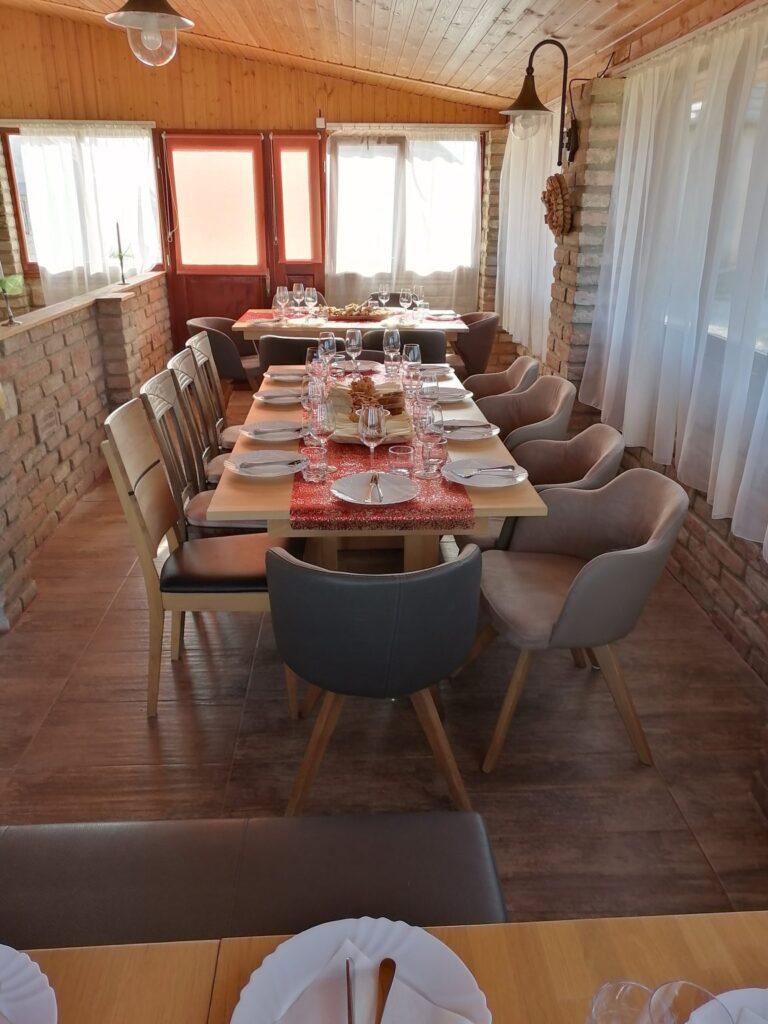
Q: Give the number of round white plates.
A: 13